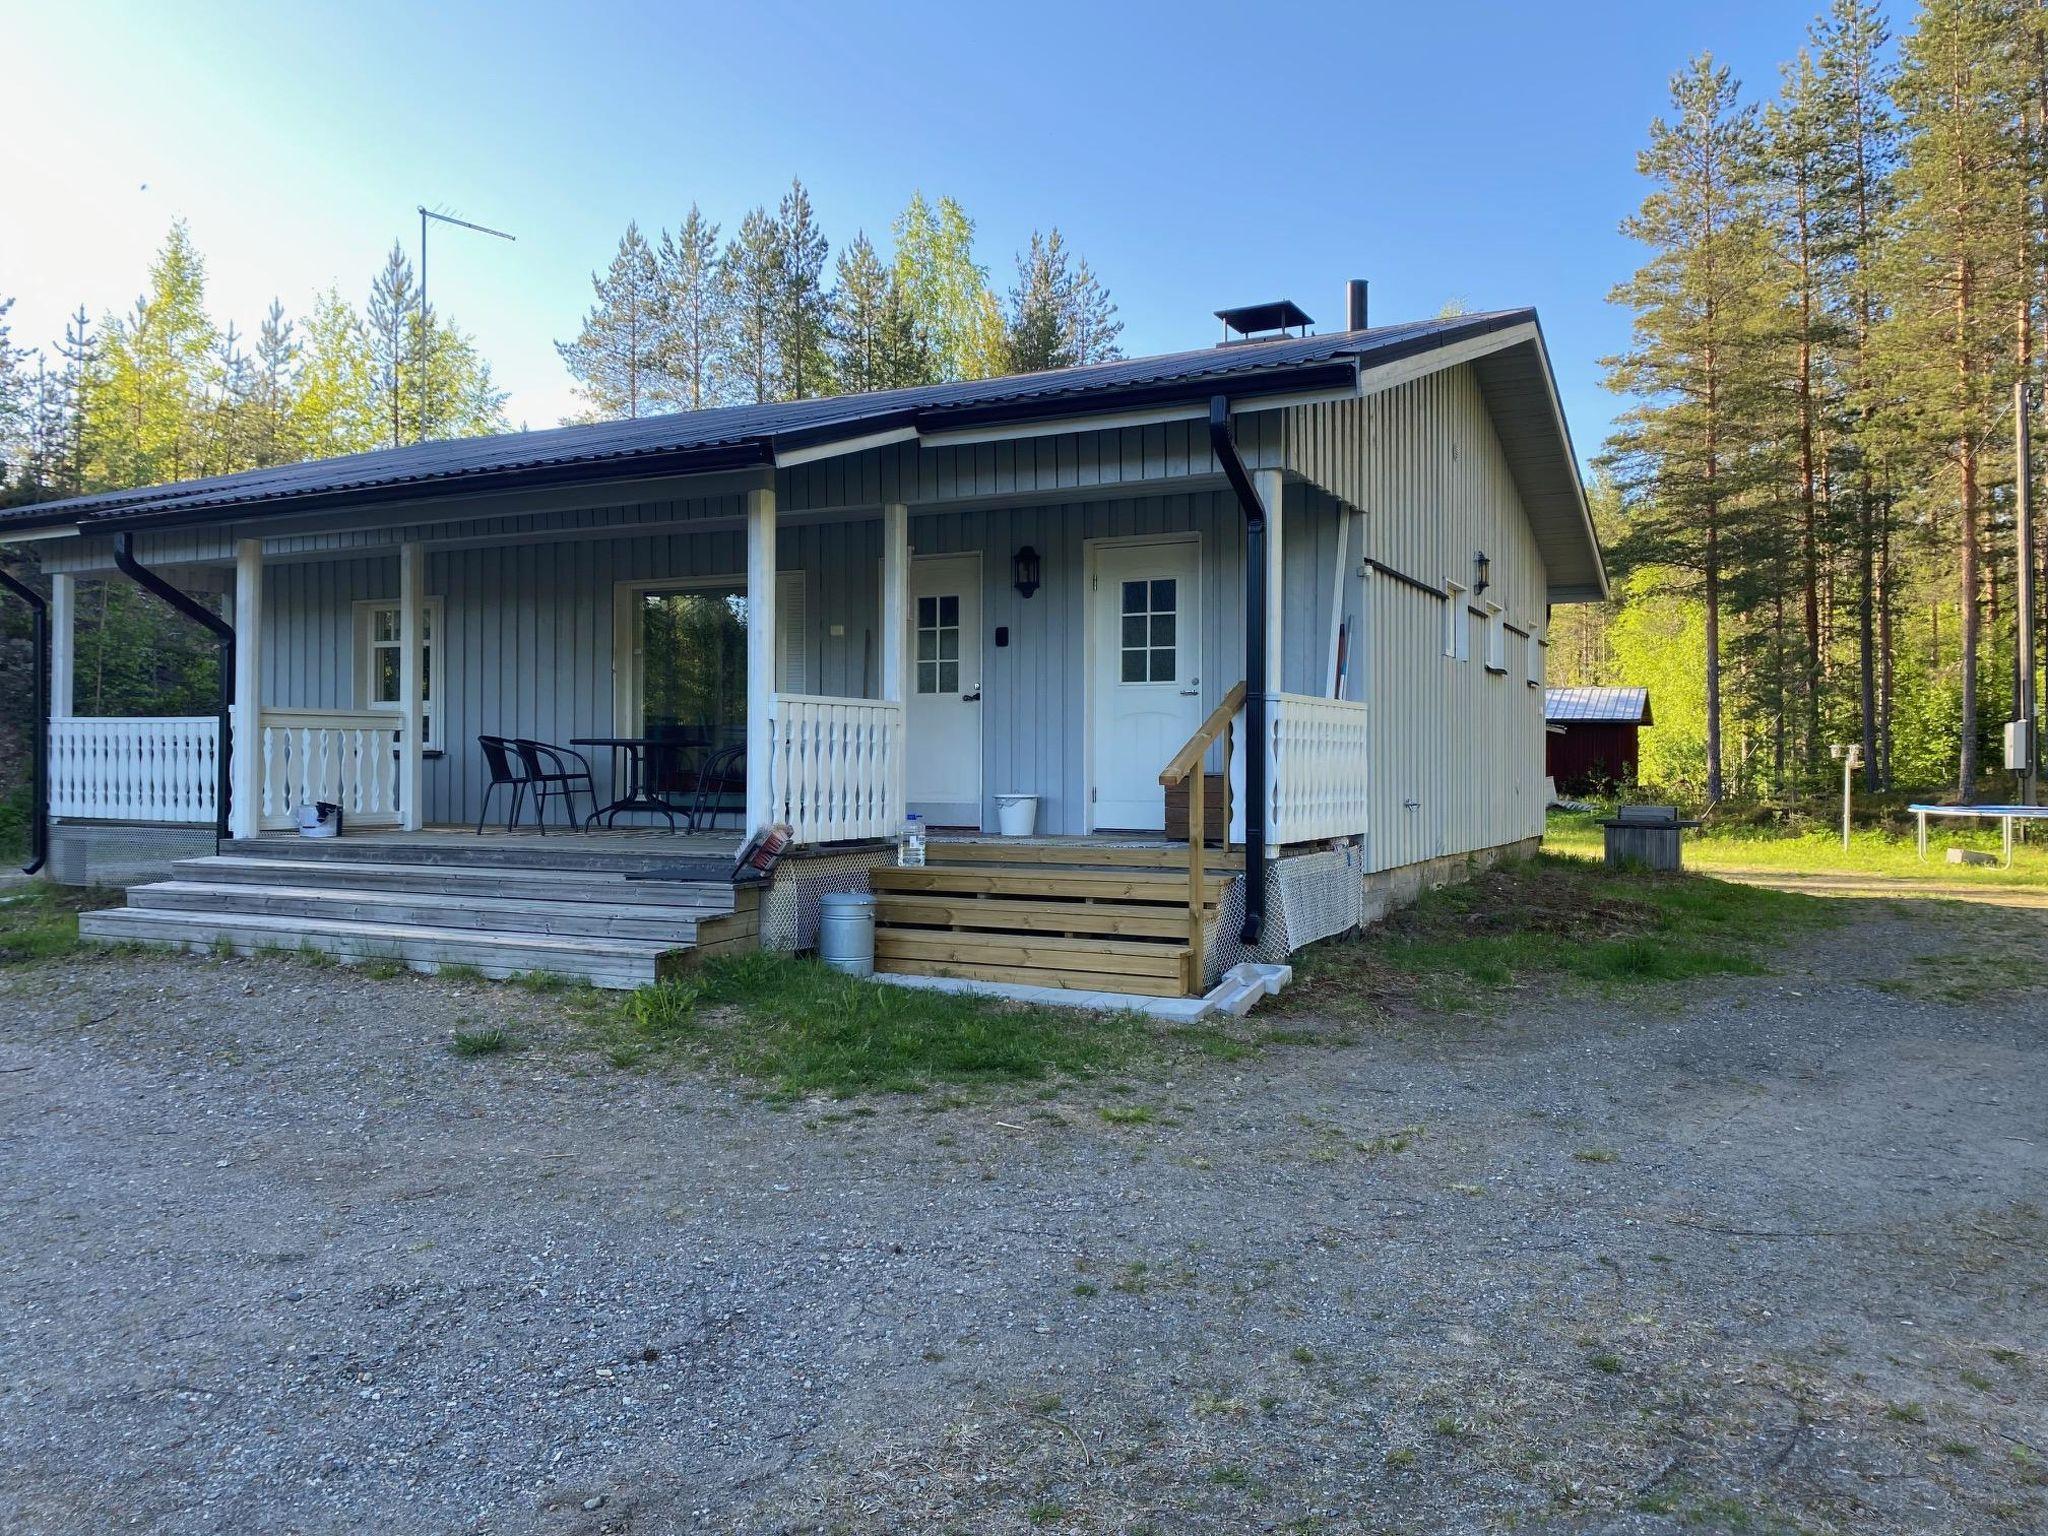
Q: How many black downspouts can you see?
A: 3